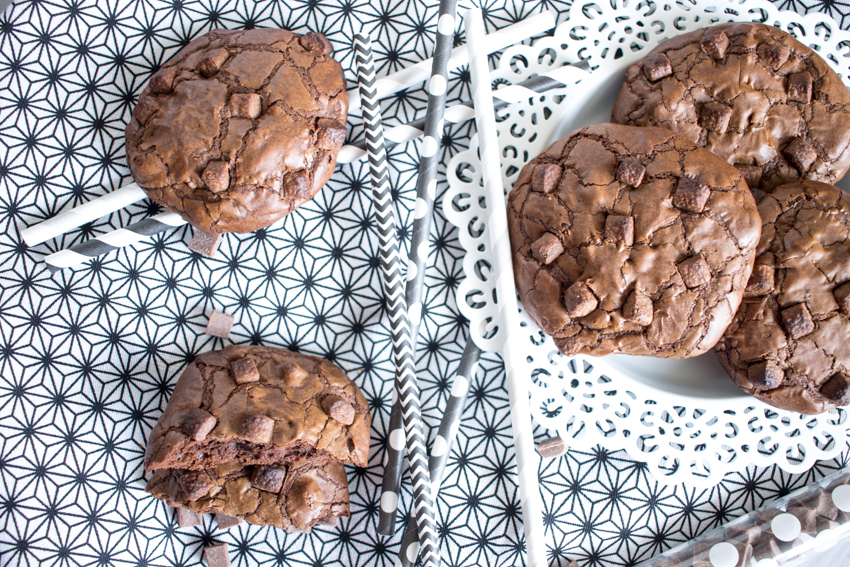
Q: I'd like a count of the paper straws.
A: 6